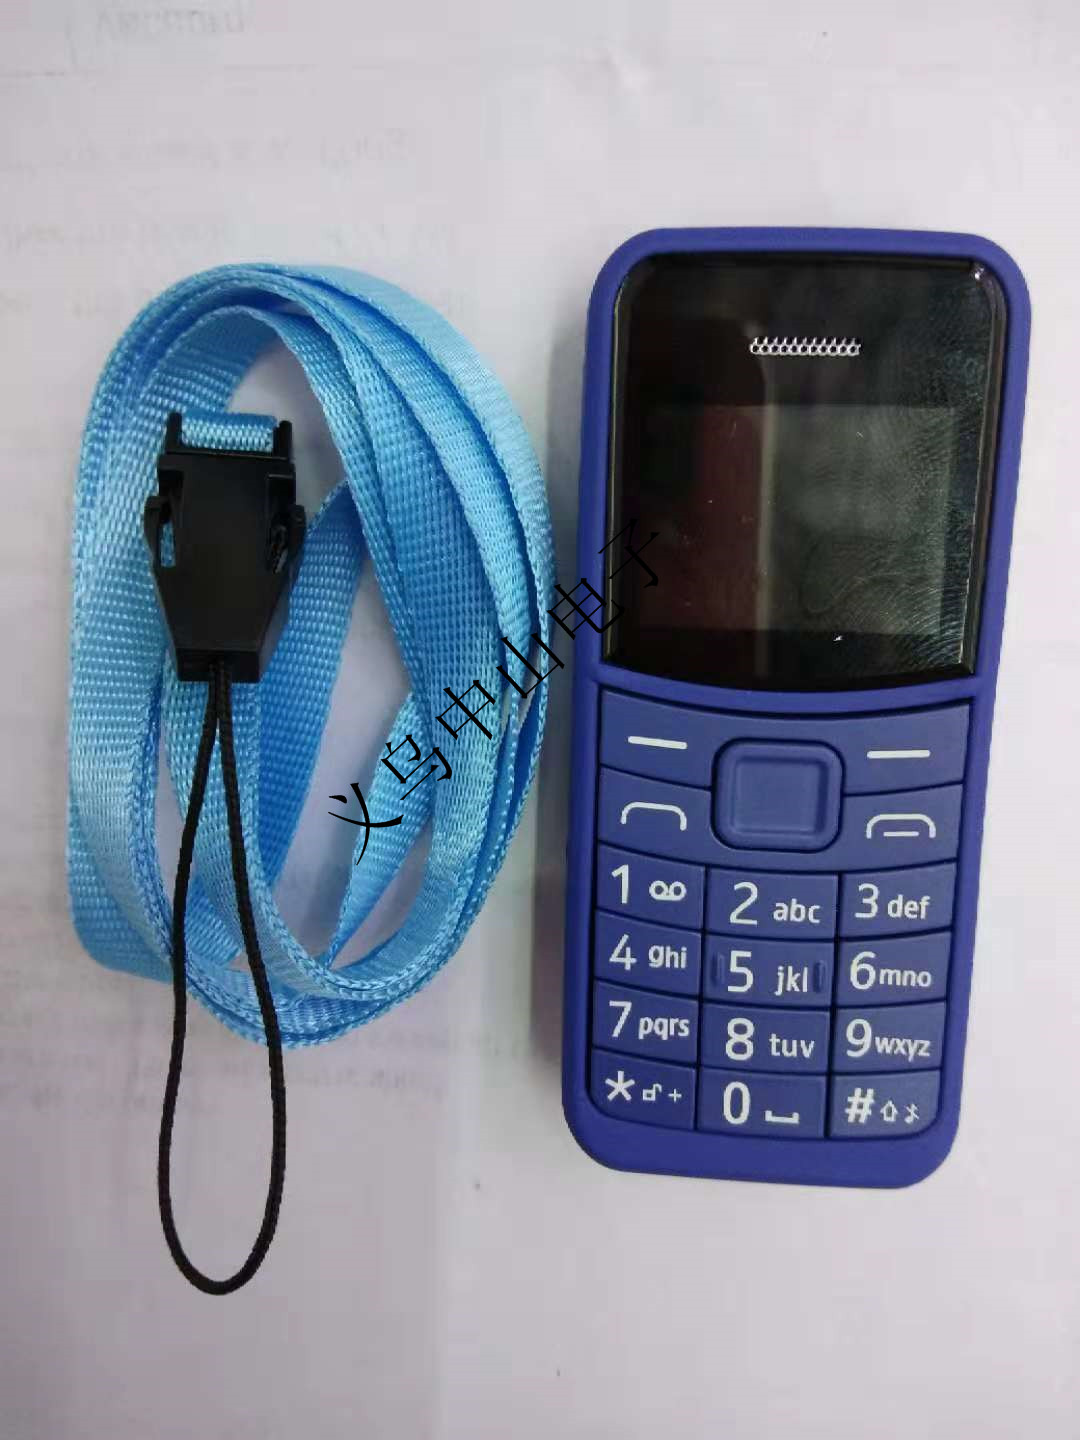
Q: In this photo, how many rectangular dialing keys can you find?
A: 12